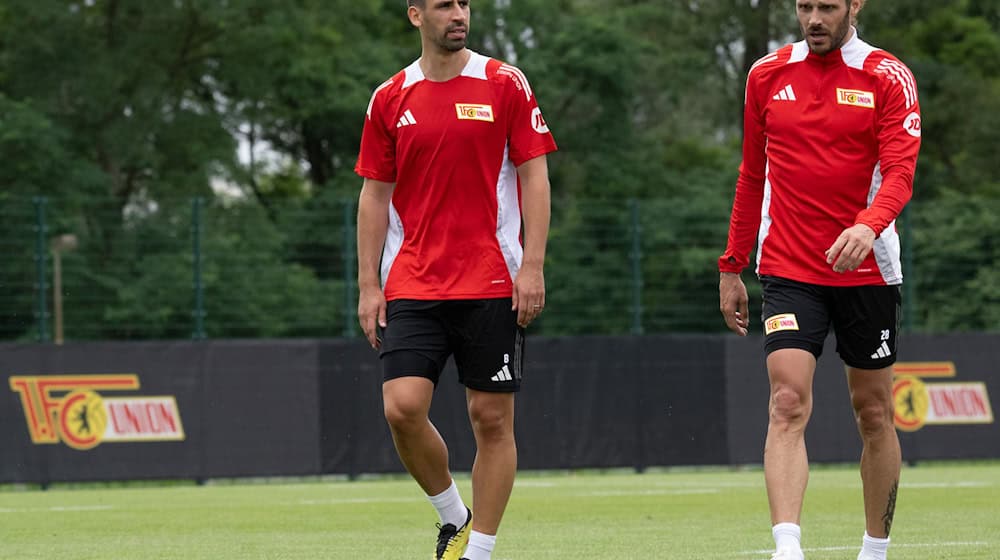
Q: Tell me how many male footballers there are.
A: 2